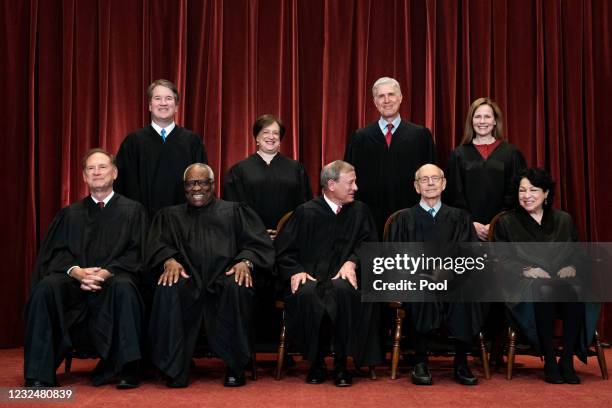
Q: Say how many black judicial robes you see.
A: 9